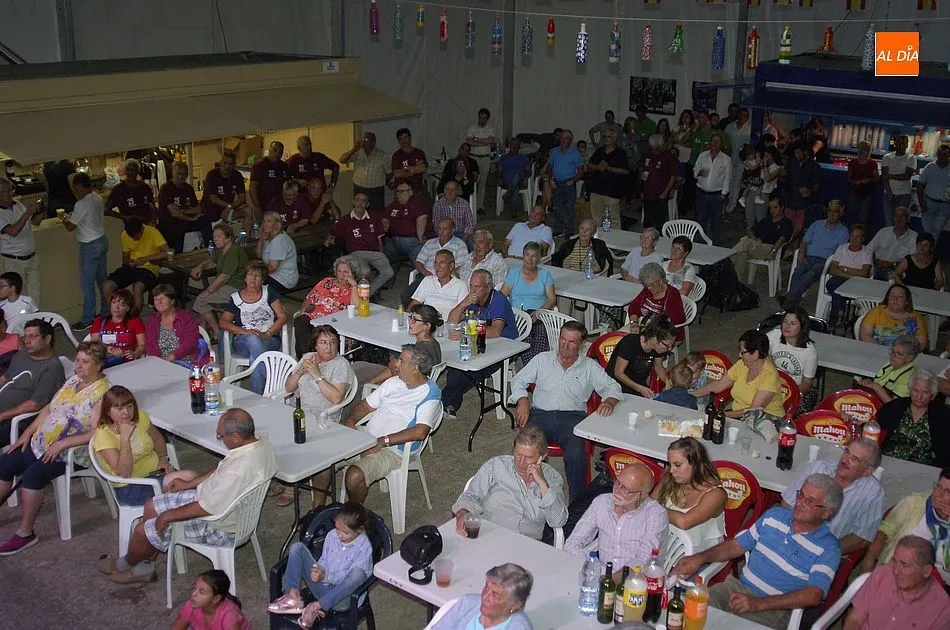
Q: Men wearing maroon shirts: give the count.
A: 11